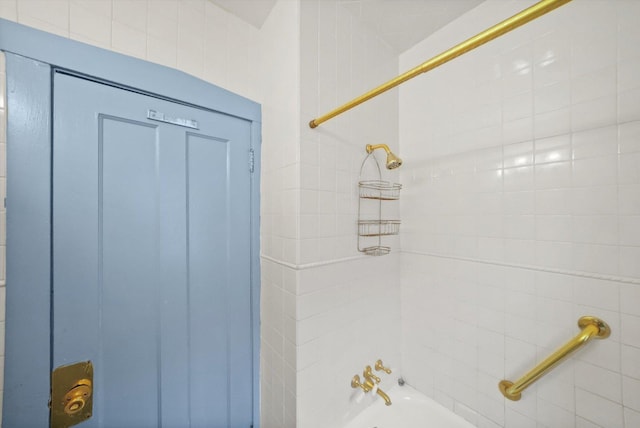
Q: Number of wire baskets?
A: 3